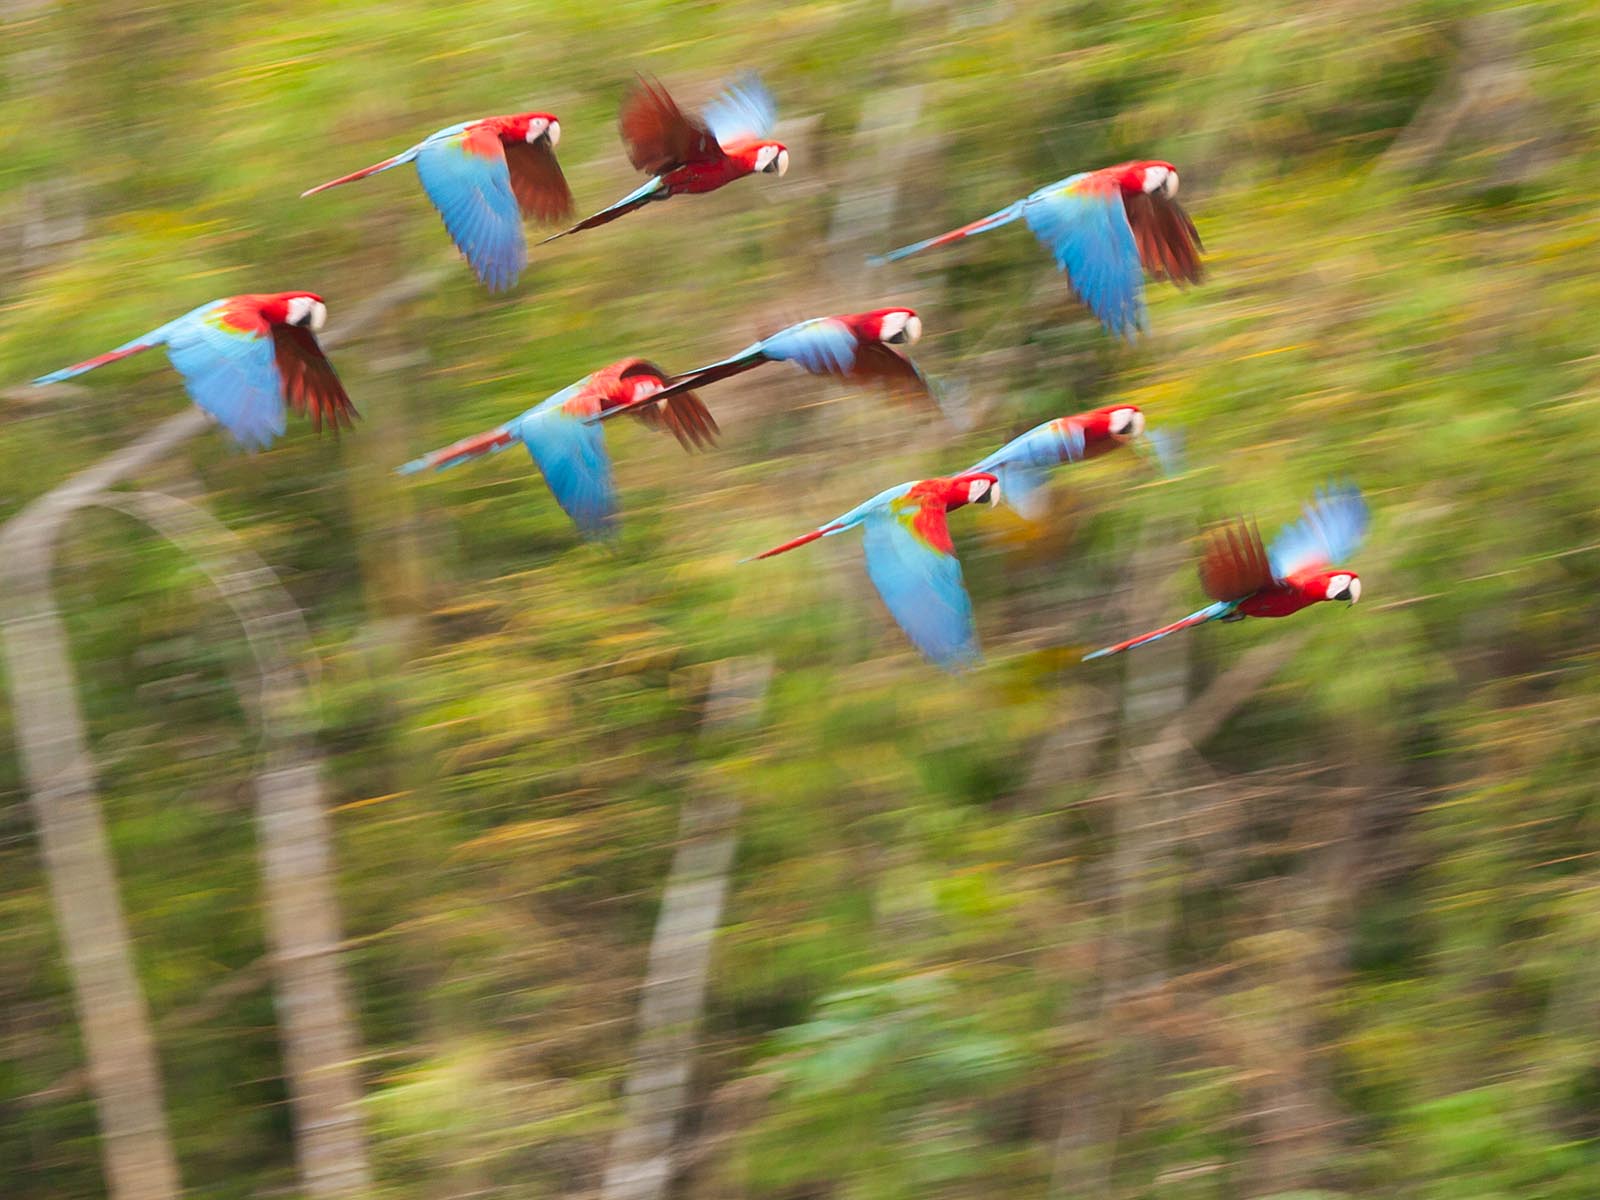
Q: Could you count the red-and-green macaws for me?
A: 9